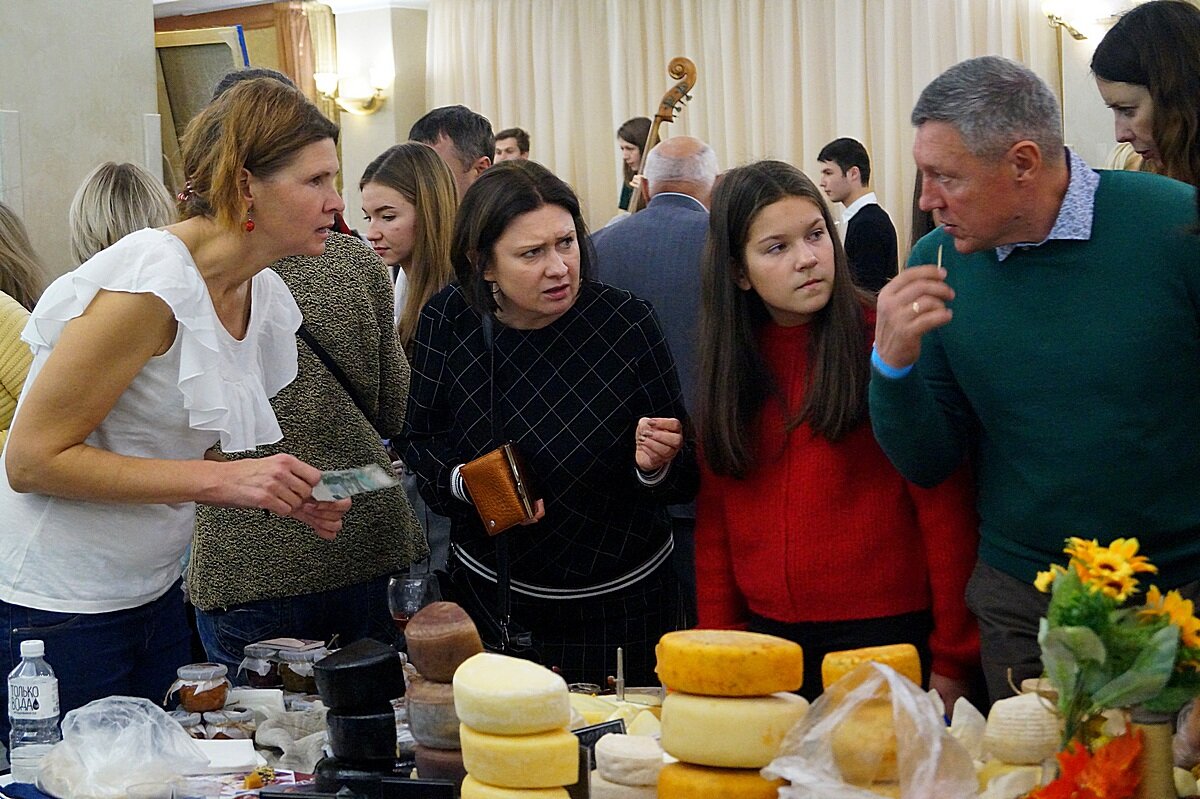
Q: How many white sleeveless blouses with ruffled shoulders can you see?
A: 1